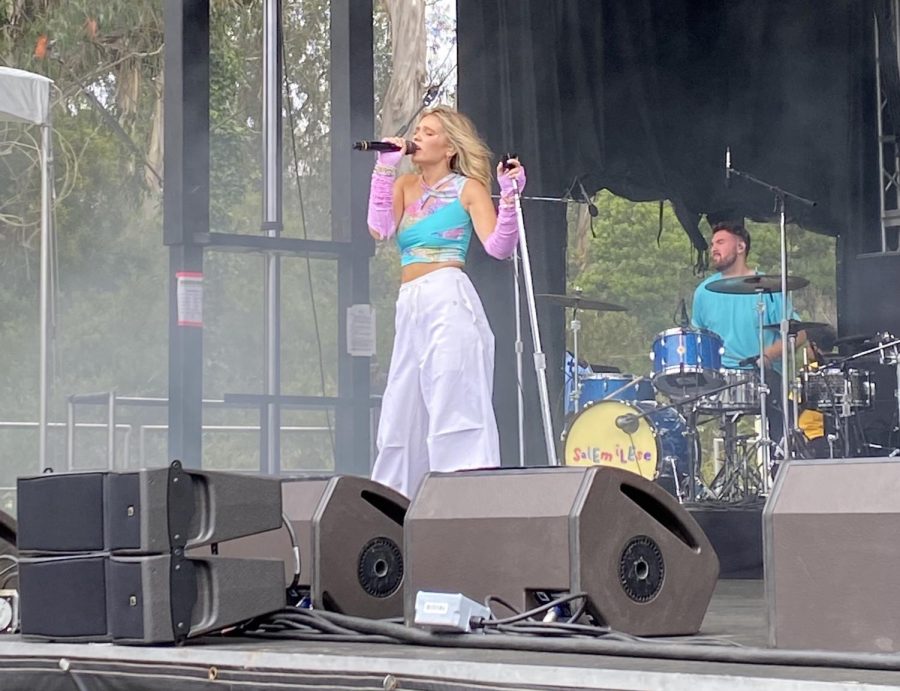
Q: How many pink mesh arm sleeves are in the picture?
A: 2